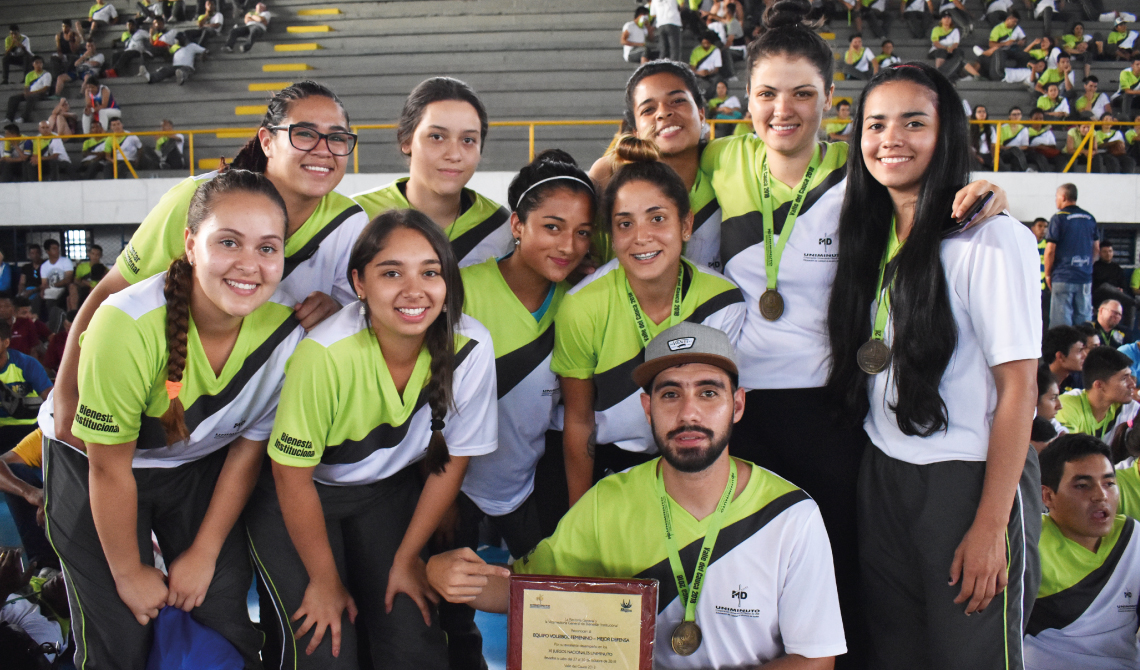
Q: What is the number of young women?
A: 9